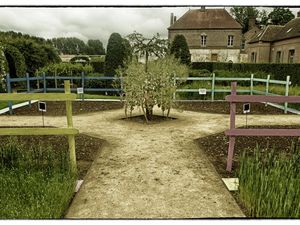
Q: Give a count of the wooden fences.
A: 4